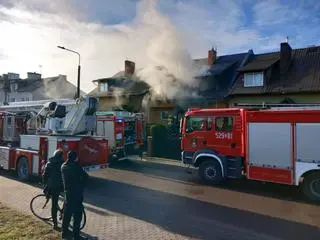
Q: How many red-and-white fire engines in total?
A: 3